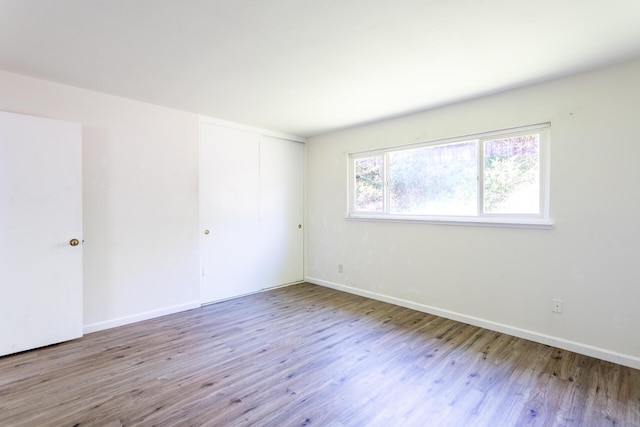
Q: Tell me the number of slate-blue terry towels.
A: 0